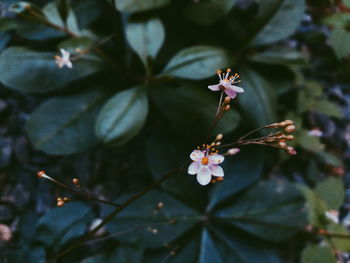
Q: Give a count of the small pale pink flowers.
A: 3